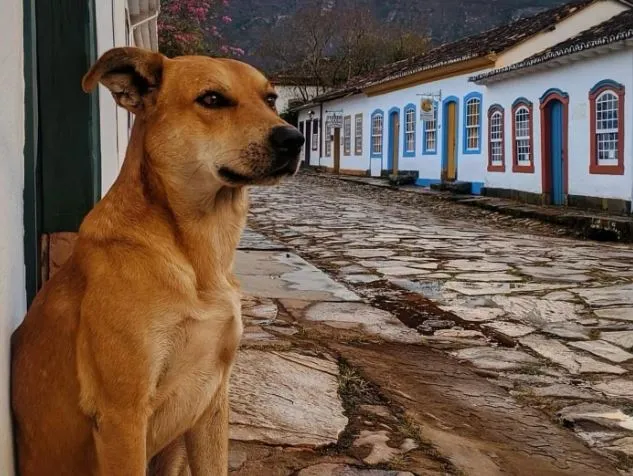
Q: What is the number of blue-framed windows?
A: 4